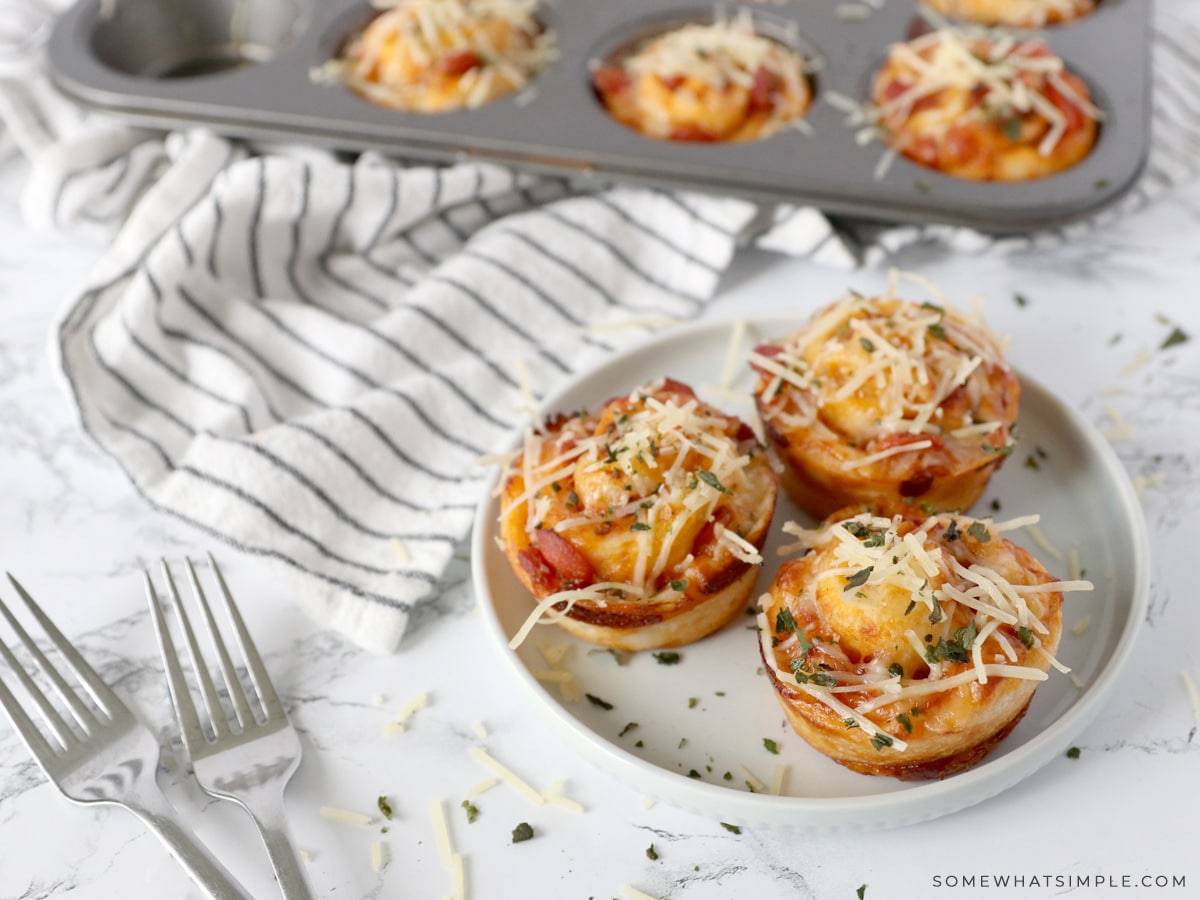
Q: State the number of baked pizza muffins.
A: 7